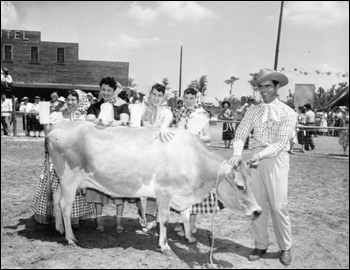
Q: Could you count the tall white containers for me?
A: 3